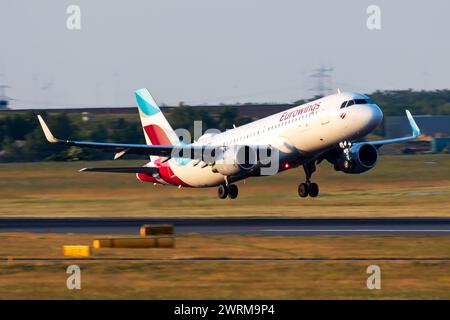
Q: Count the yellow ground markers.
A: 3